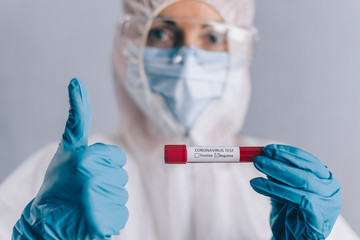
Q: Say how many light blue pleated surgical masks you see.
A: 1